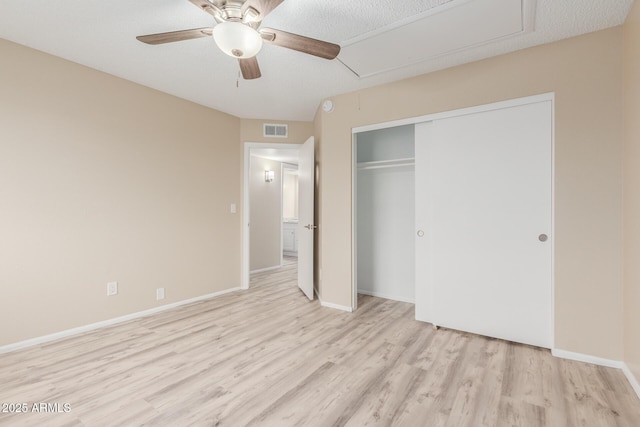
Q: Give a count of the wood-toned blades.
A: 5